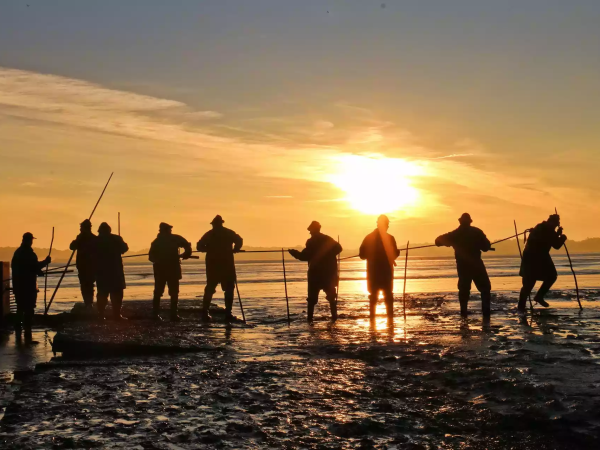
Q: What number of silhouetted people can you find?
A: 9